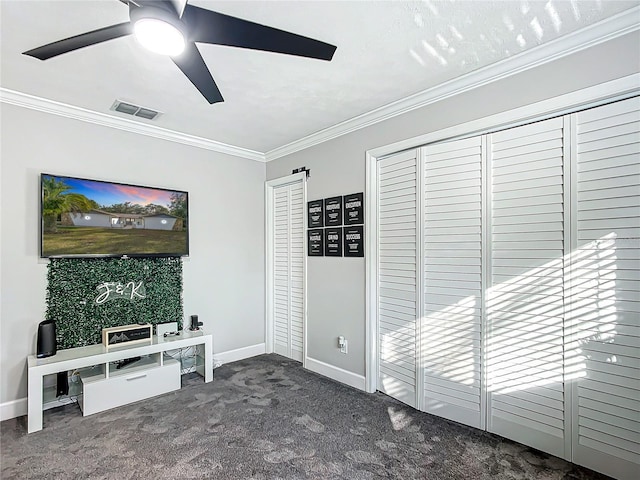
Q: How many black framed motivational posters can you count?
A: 6